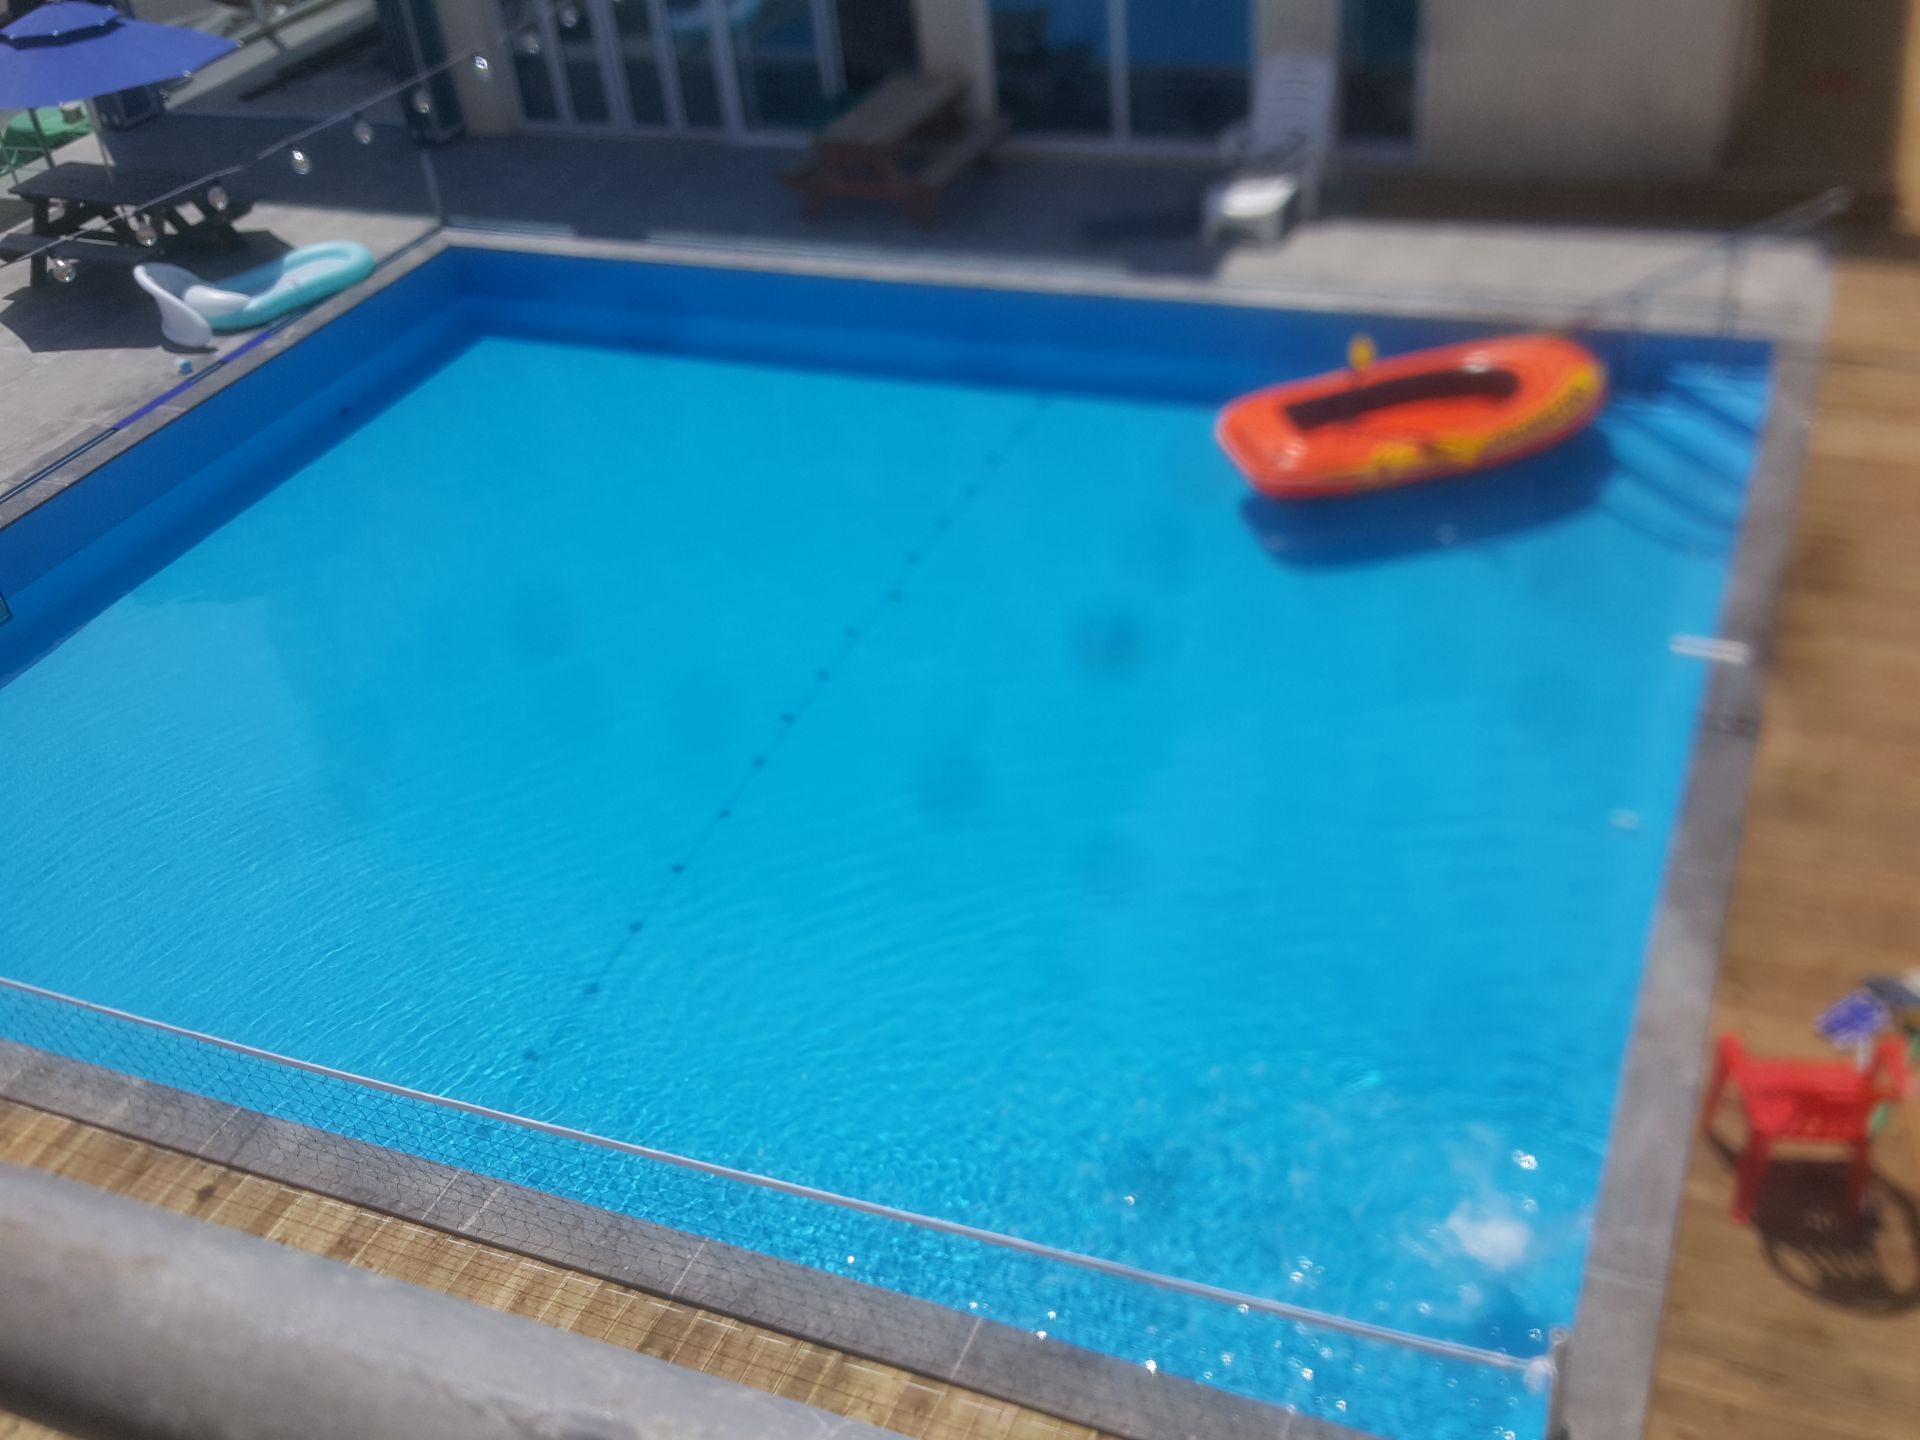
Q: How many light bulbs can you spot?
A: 9